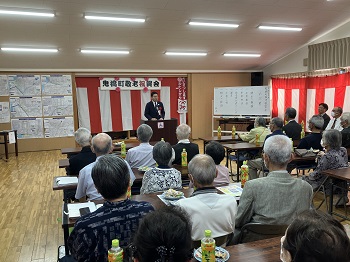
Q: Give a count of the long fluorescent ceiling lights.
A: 8